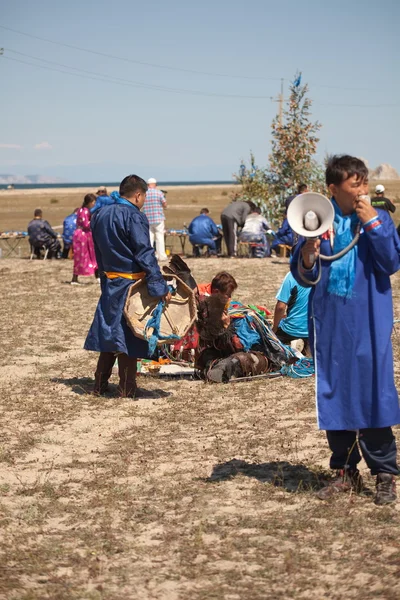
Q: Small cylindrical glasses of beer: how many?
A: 0